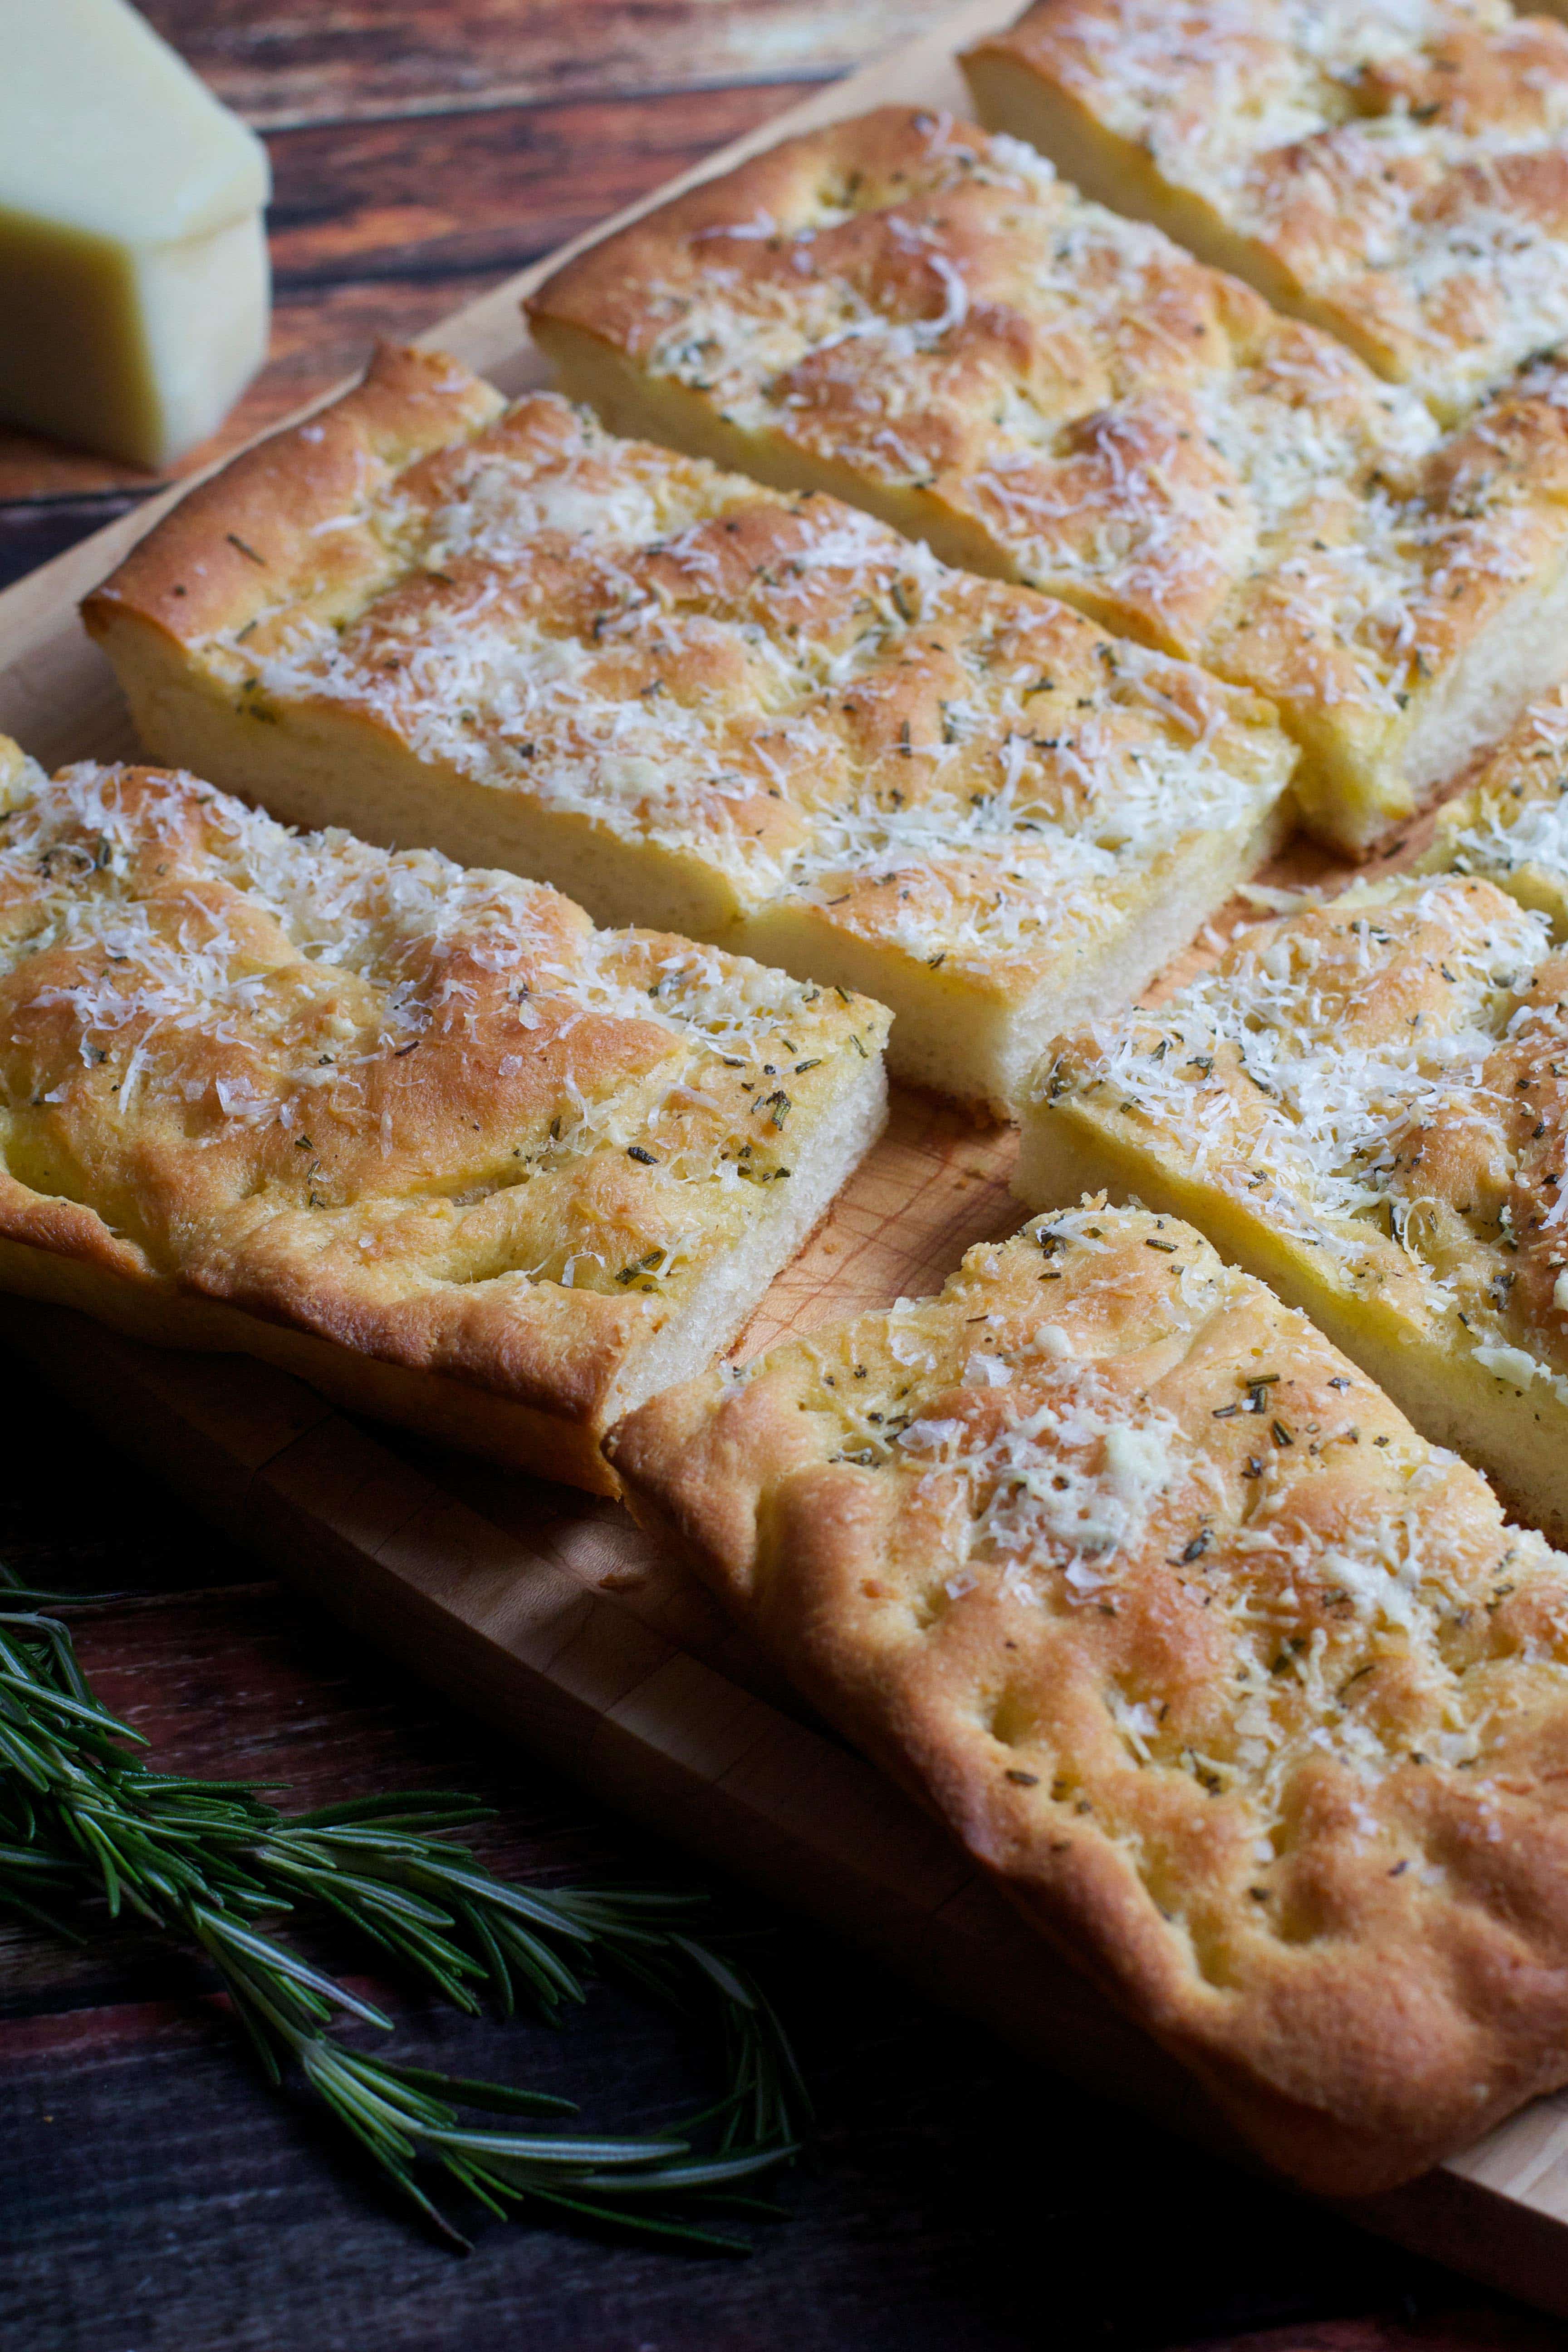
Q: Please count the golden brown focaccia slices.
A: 7